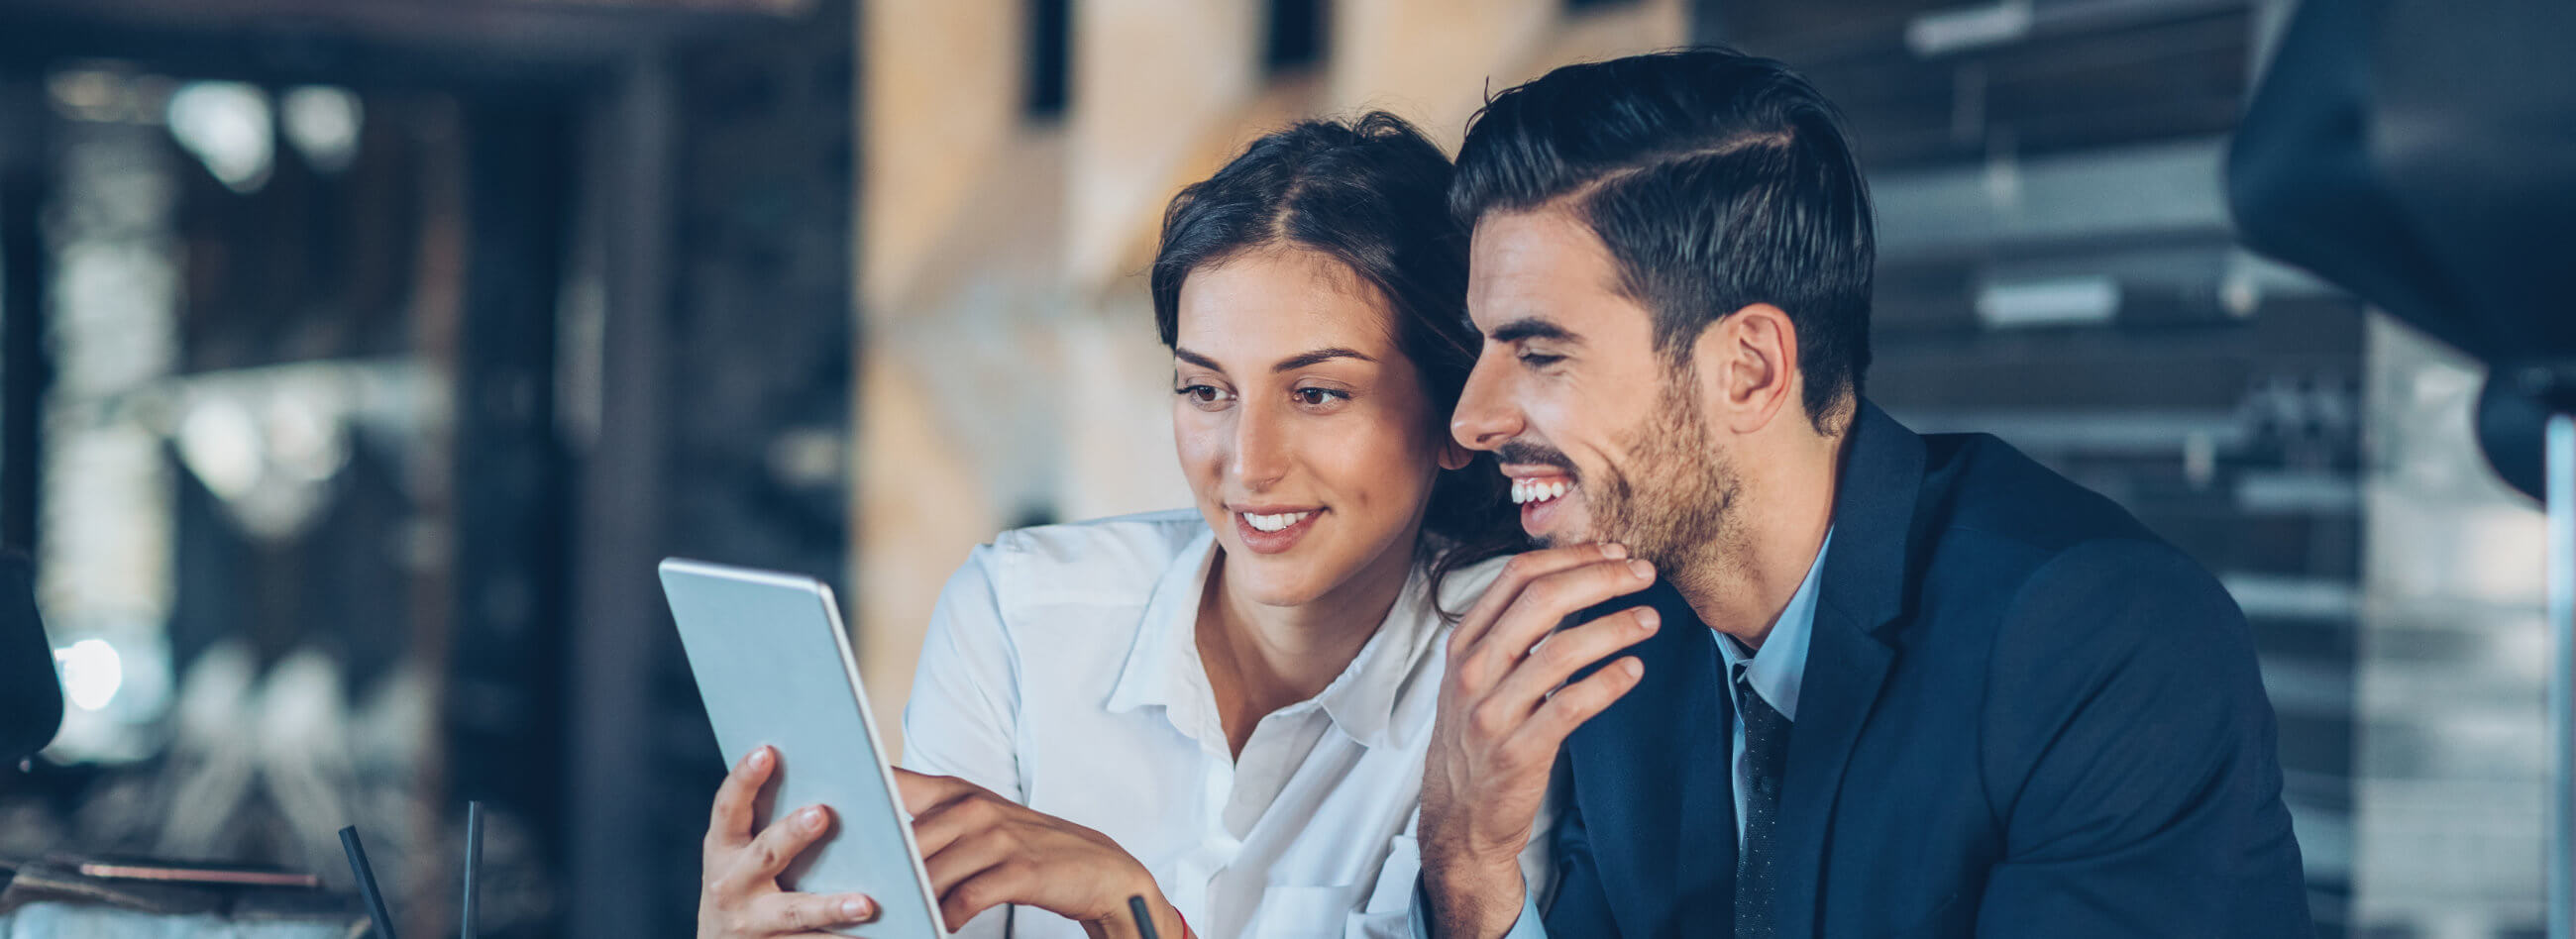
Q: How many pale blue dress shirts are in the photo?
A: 1